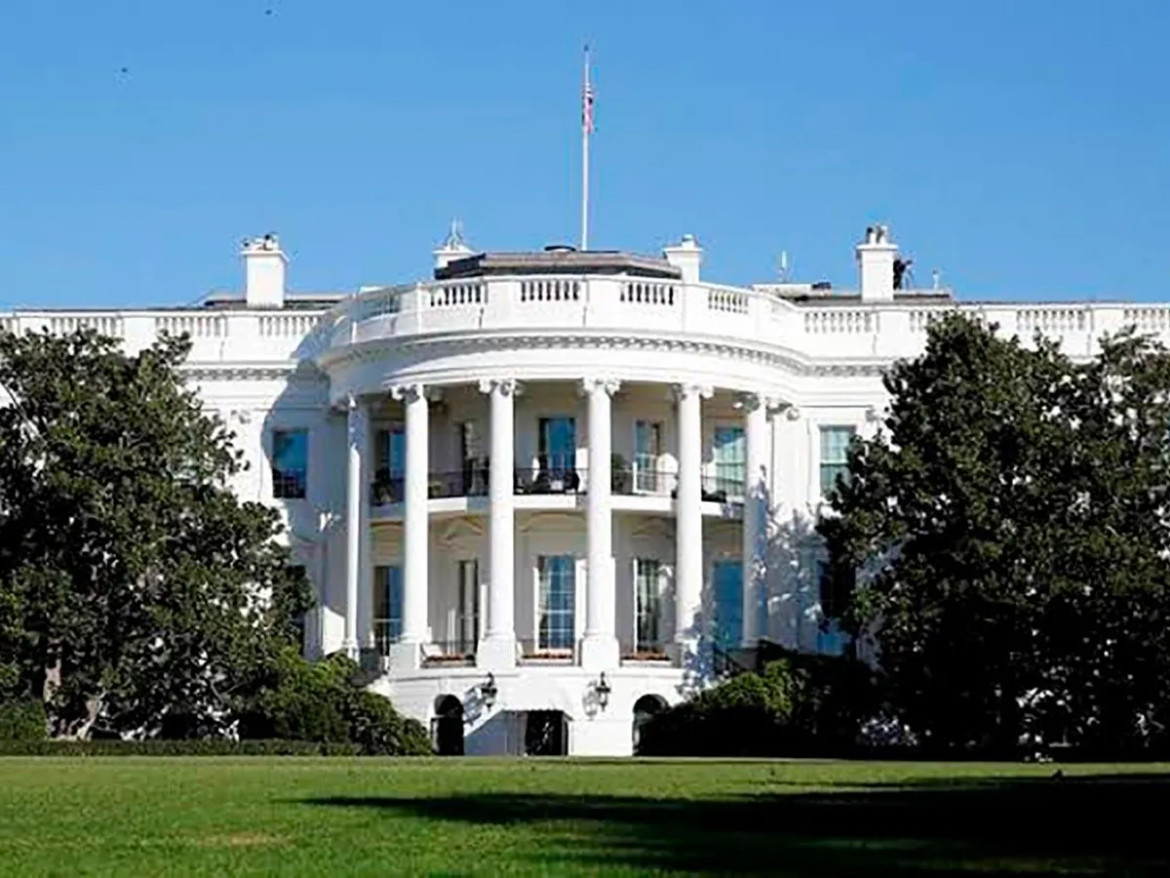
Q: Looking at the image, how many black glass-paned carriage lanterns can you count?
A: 2